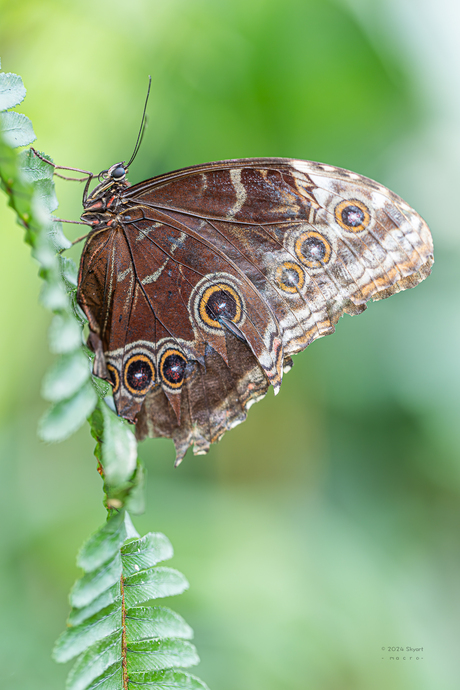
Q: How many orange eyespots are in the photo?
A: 7